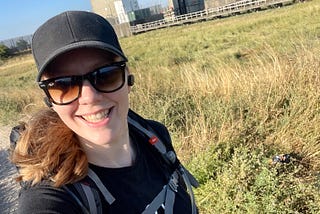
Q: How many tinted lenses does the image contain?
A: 2